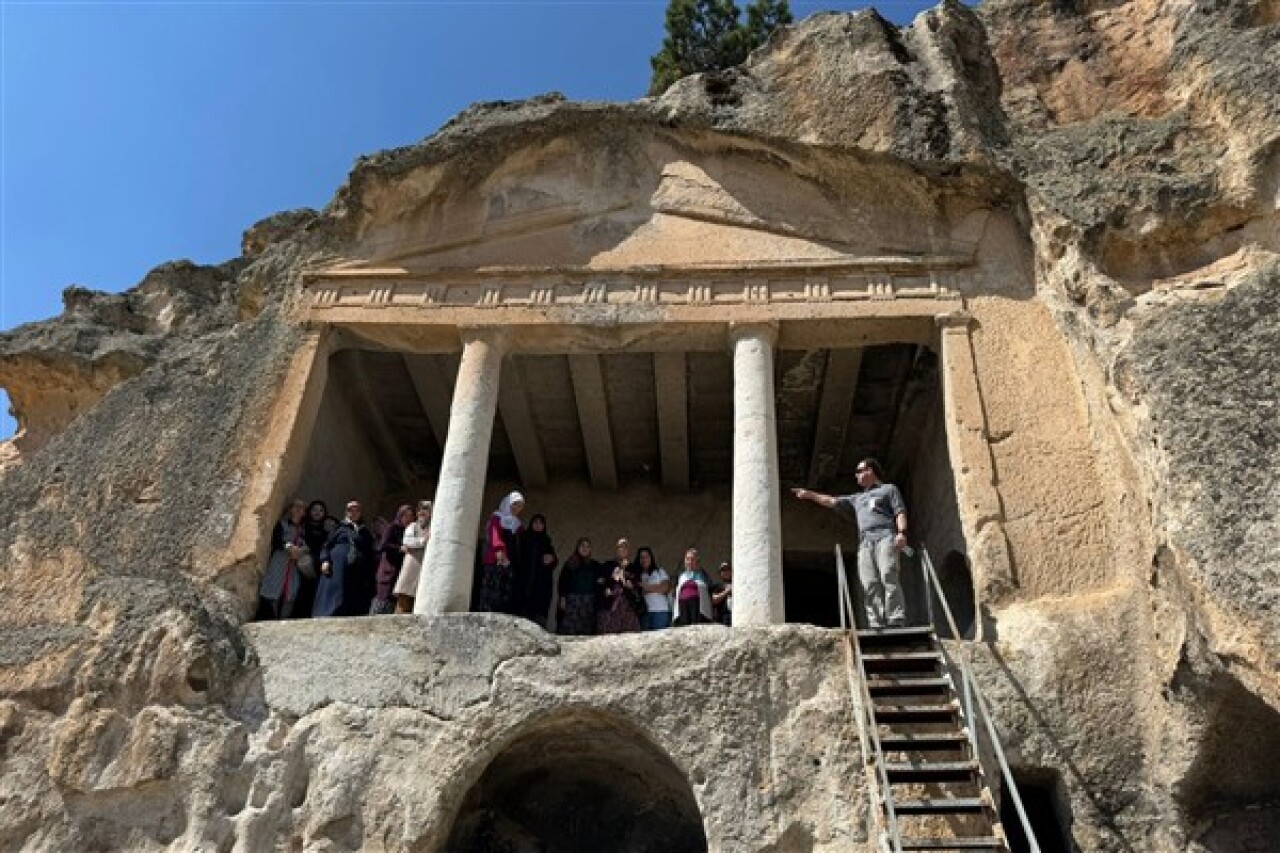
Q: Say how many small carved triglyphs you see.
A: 12